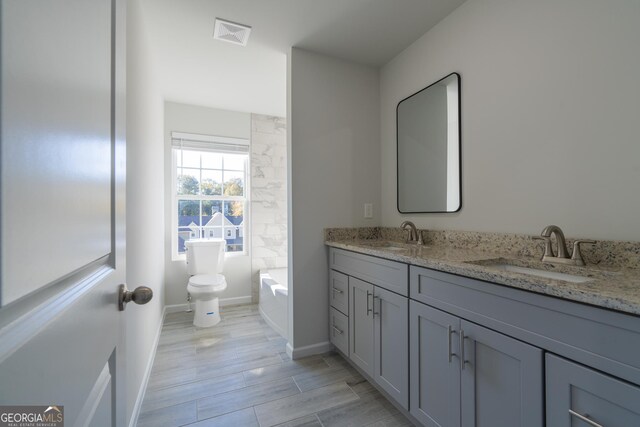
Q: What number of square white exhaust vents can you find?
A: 1